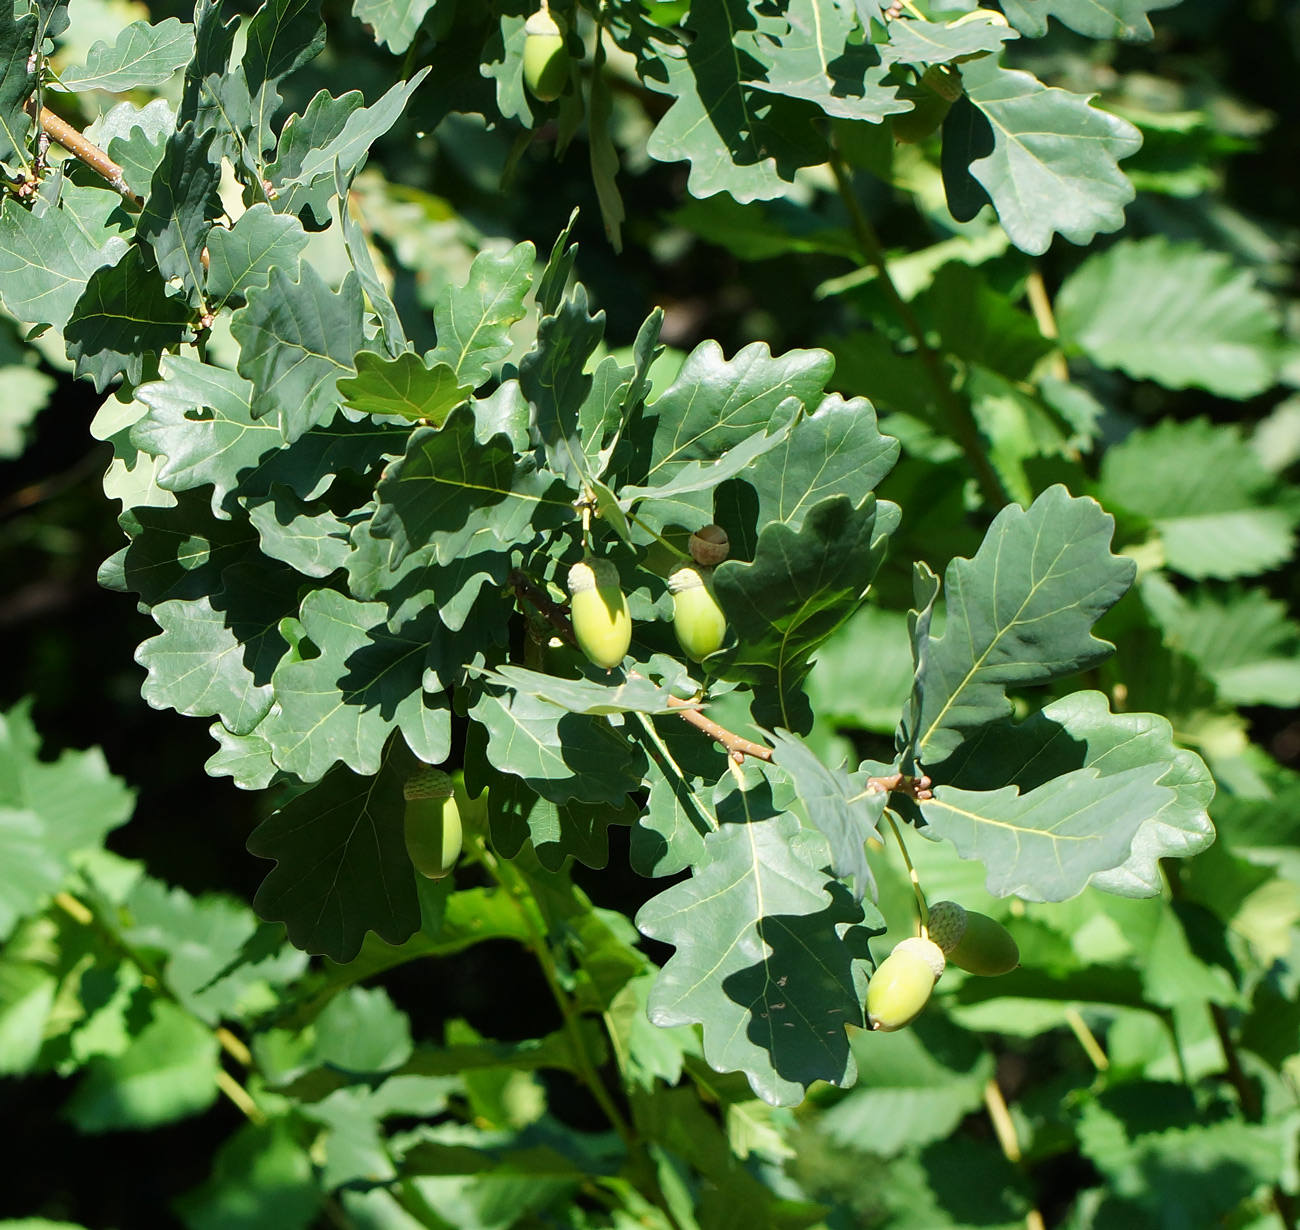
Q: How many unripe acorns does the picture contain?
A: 7